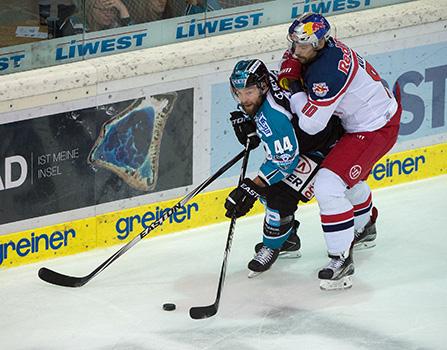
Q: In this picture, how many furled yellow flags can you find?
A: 0